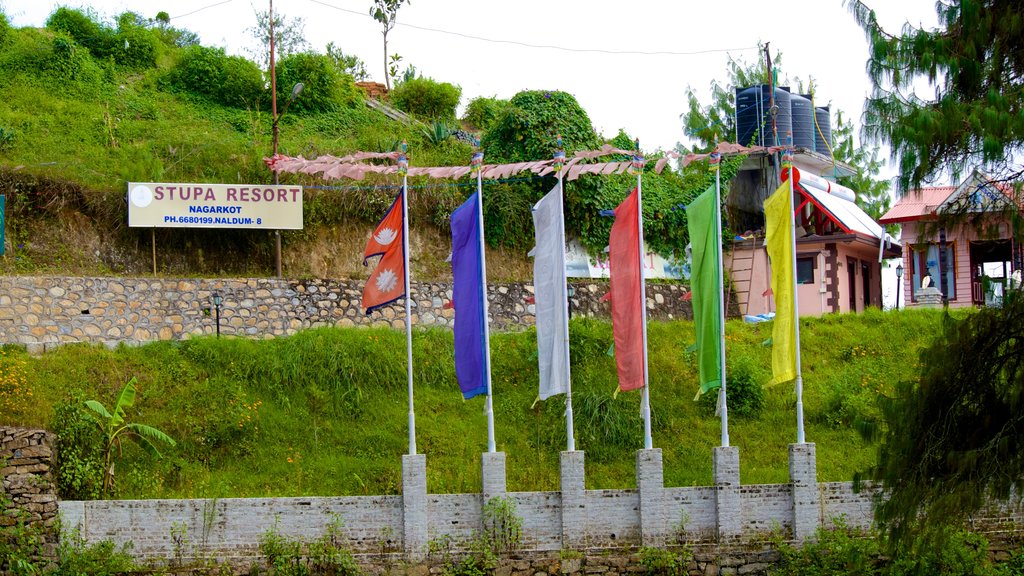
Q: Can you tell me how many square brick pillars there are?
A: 6